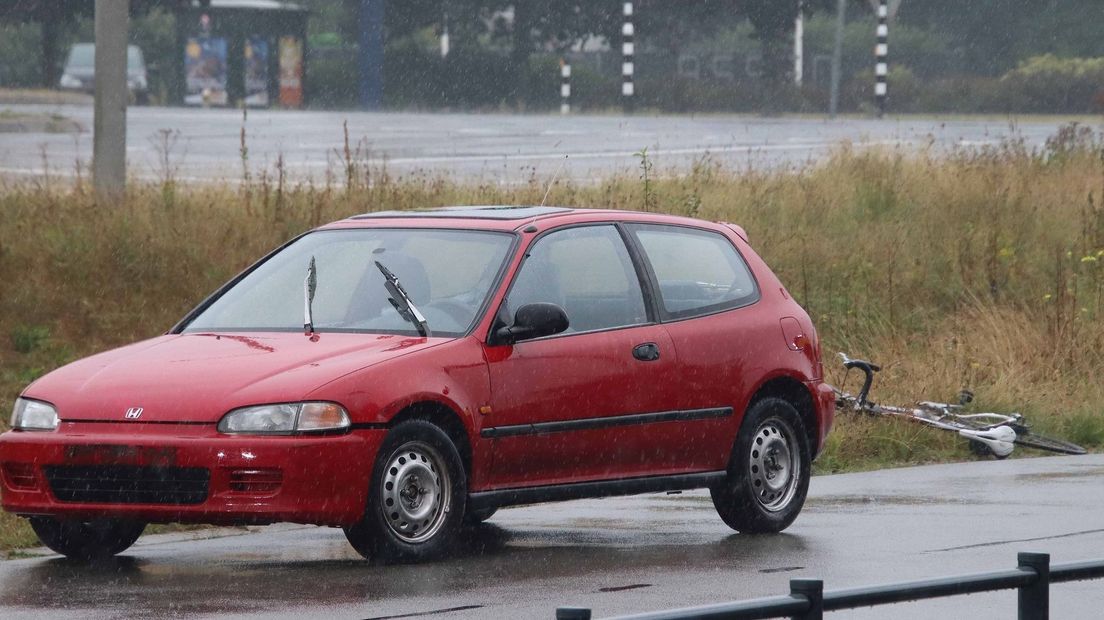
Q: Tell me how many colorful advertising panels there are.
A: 3